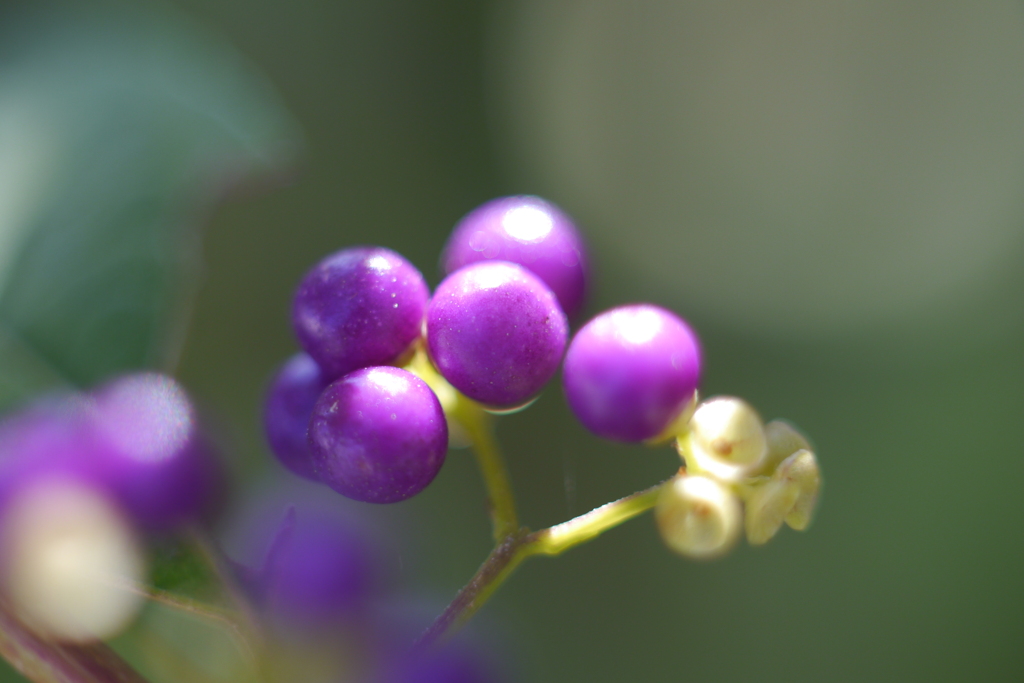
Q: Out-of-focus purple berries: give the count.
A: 4